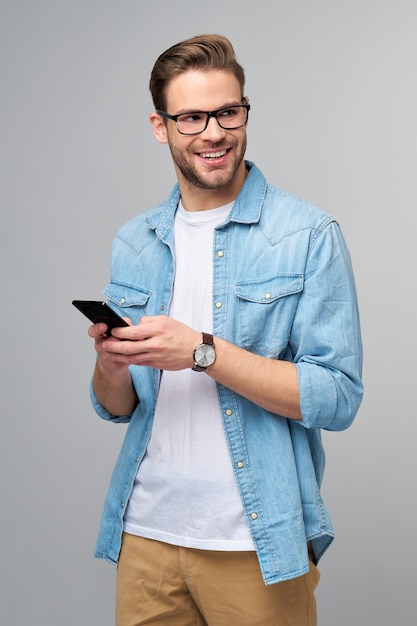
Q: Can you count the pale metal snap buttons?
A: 7